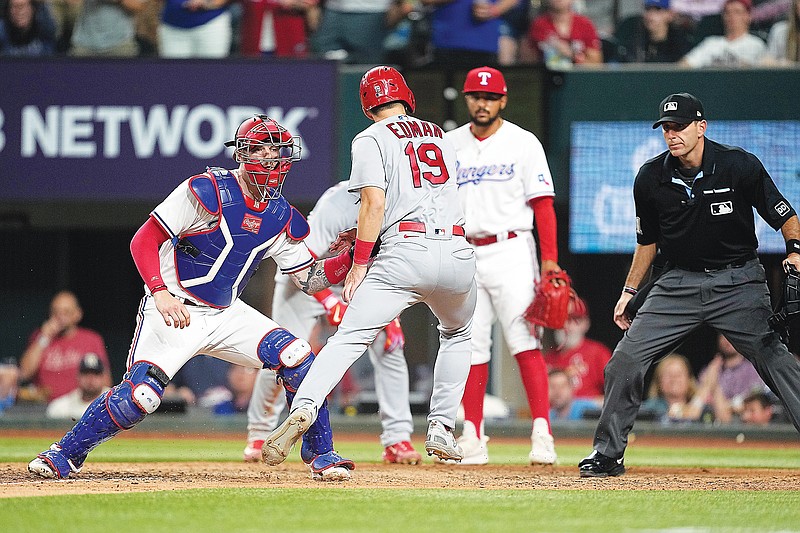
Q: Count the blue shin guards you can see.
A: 2